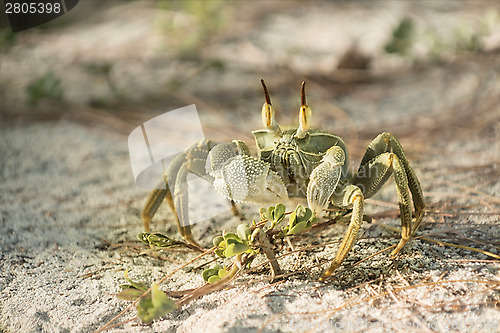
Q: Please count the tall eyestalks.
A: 2